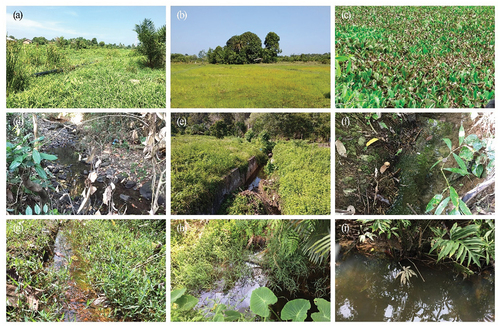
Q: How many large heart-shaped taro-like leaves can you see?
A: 3